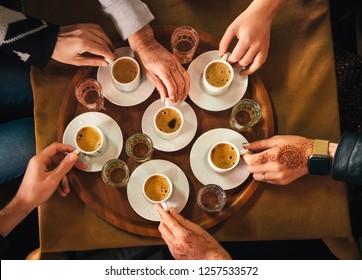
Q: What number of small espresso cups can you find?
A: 6